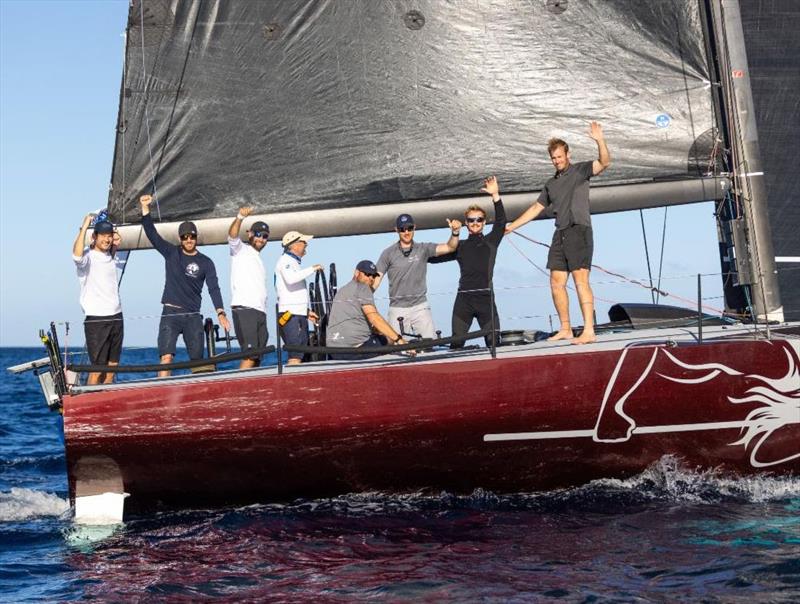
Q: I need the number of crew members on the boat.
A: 8